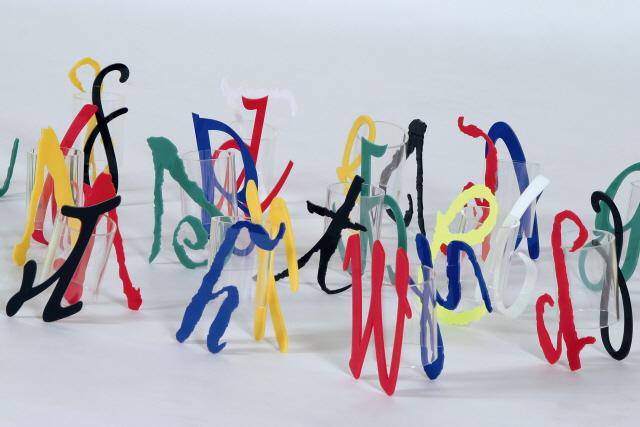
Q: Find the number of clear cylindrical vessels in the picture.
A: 13